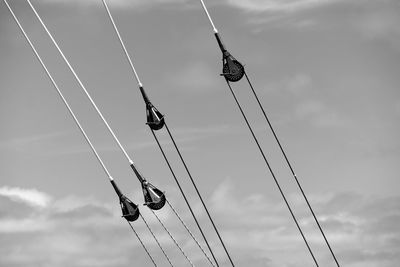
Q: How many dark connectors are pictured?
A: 4